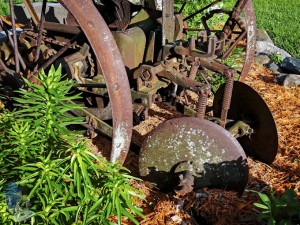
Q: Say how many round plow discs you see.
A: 2